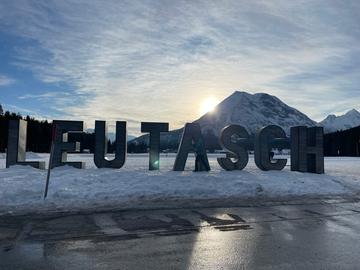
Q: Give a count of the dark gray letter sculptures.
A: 8